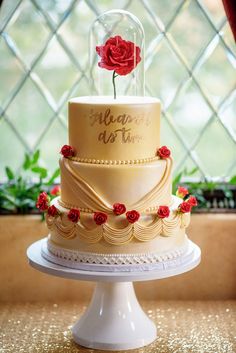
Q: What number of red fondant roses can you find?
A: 15